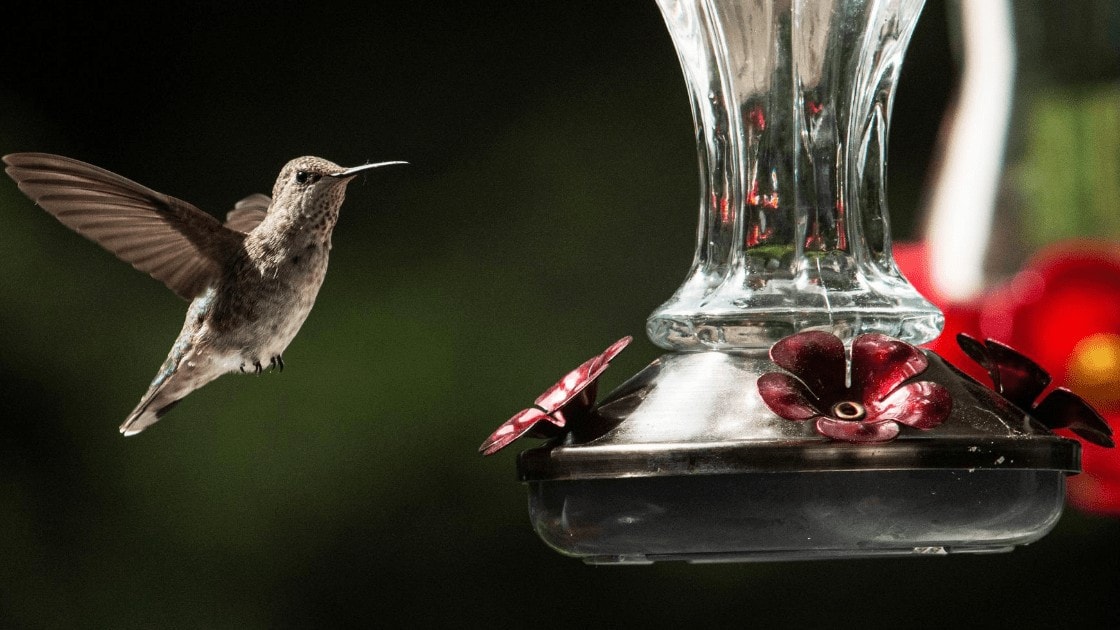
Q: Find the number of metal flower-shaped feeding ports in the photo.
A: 3